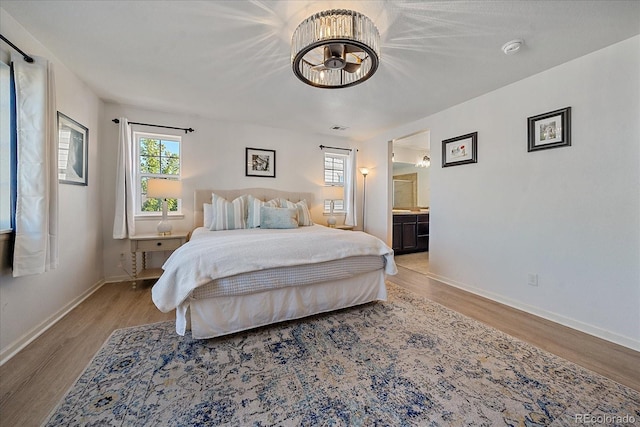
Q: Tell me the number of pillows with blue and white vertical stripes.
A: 3